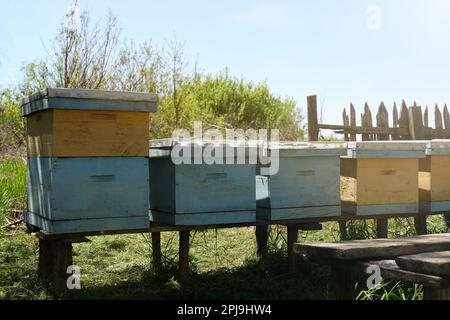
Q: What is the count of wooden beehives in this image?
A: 5